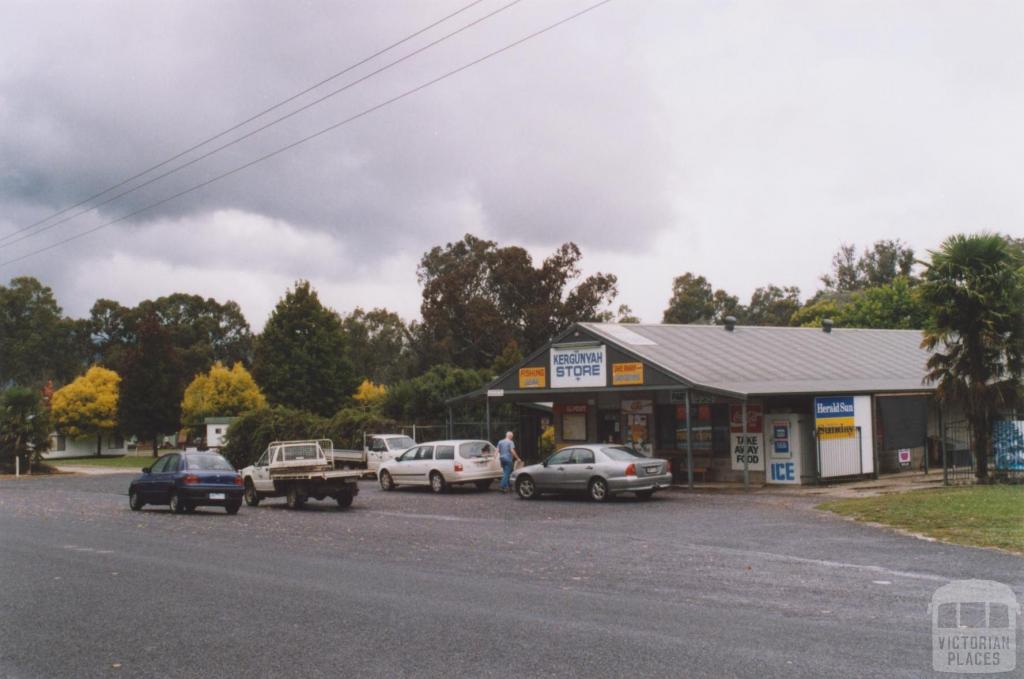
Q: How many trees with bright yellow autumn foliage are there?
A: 3